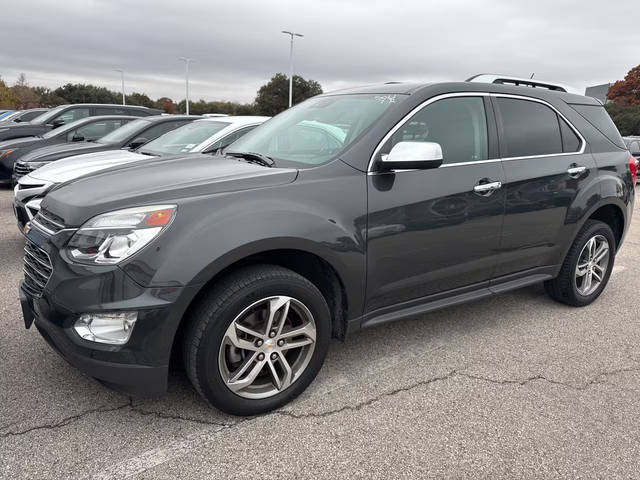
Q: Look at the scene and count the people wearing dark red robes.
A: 0